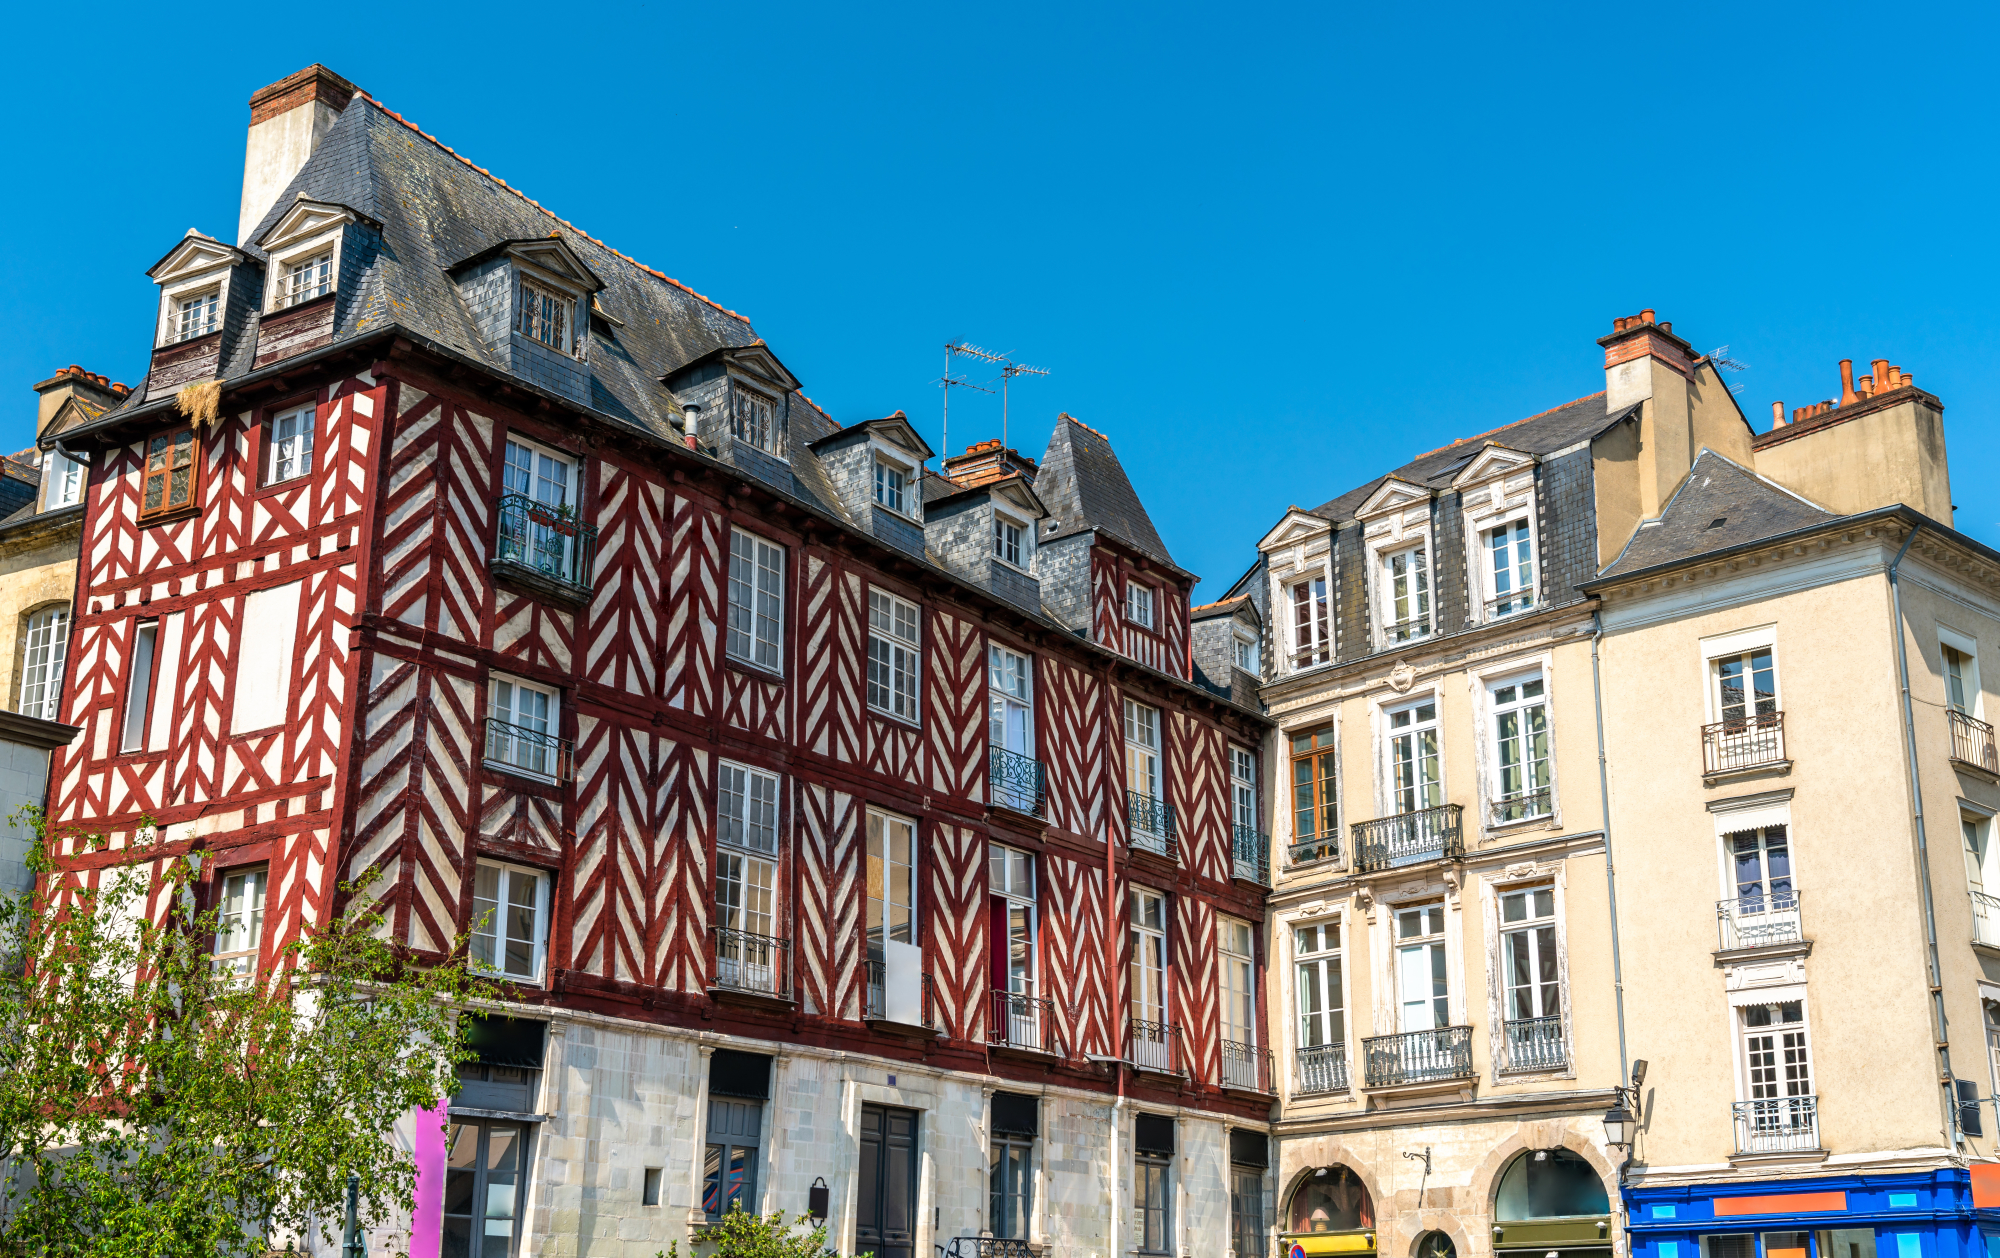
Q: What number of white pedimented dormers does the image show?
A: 5